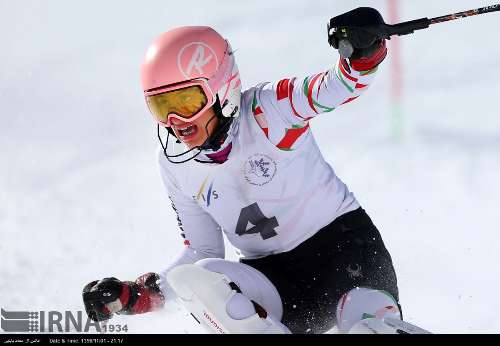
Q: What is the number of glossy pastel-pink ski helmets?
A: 1